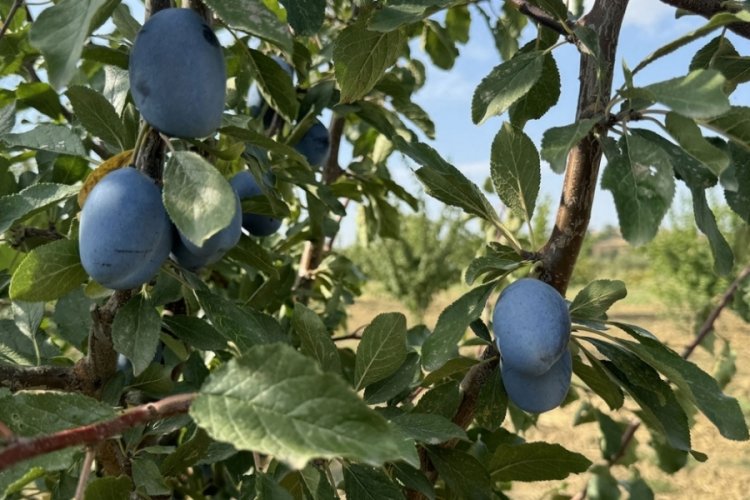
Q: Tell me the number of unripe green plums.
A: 0